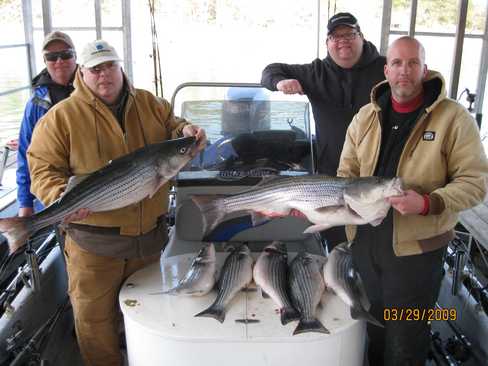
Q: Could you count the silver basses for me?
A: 7